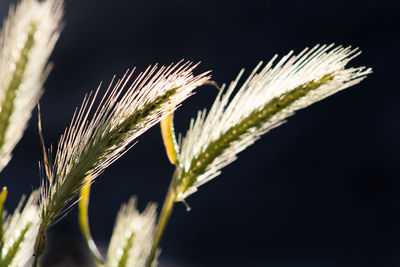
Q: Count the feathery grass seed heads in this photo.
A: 5